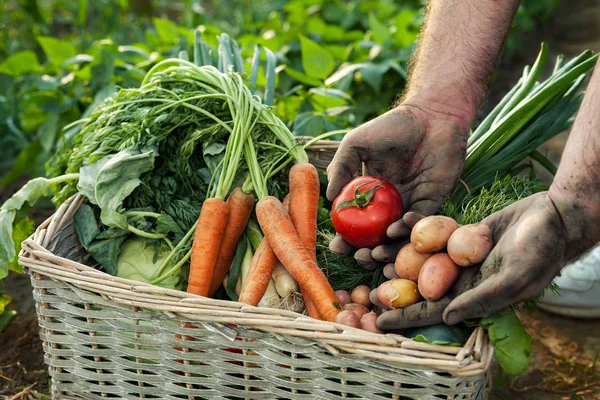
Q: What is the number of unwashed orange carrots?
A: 5